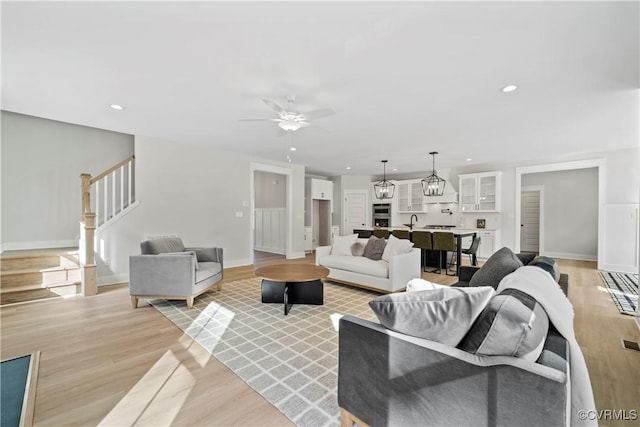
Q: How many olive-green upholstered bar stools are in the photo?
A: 4